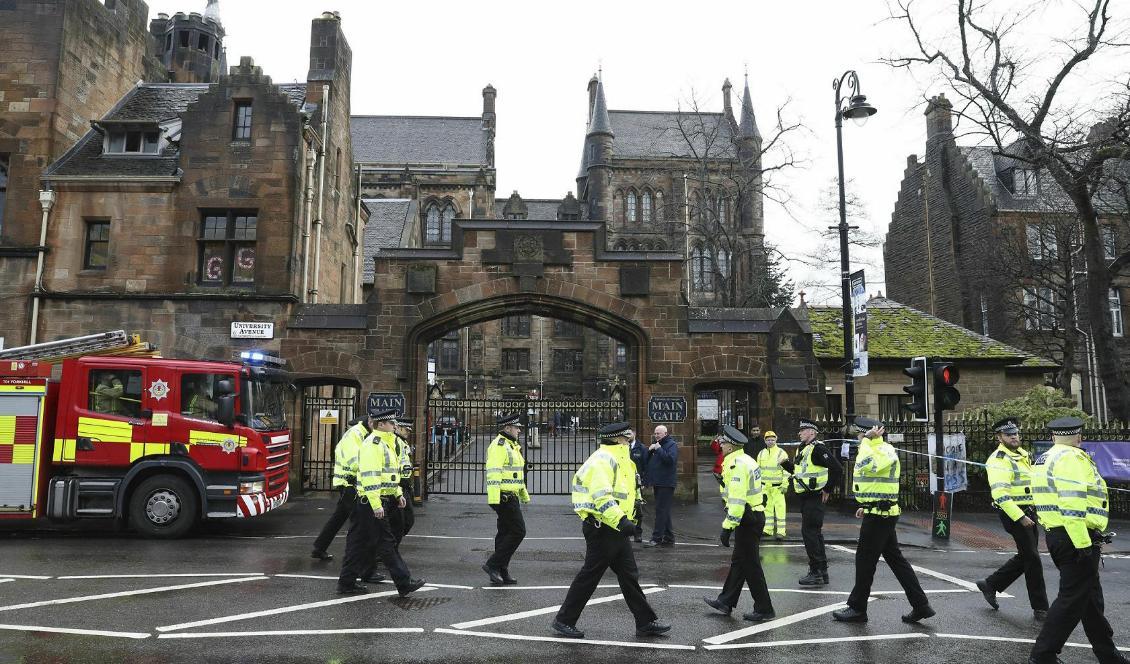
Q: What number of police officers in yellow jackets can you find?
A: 10